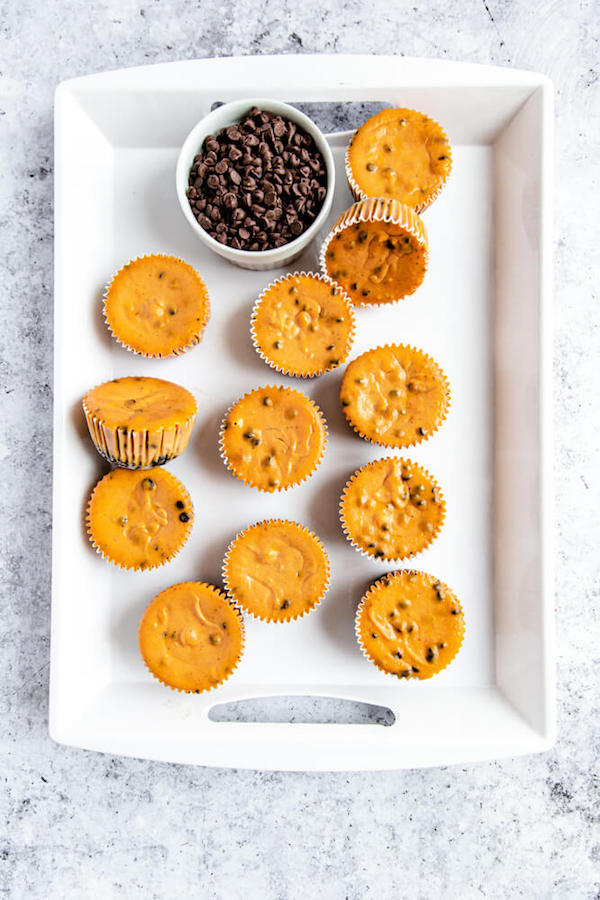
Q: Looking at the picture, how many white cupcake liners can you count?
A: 12